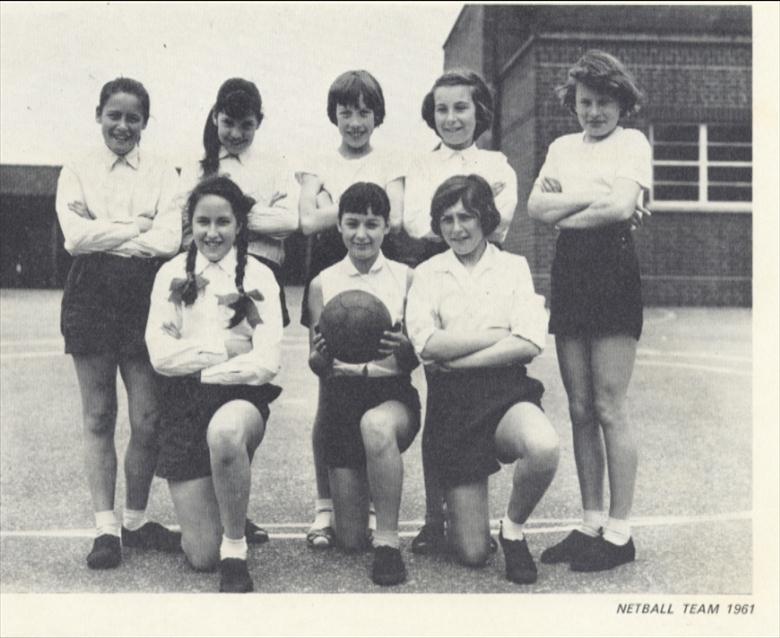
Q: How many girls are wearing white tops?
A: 8